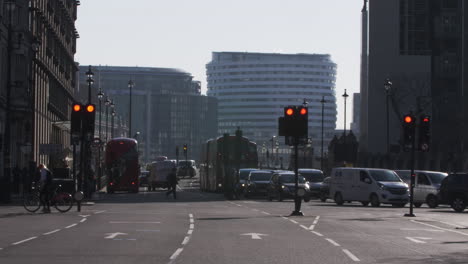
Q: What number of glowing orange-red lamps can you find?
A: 6